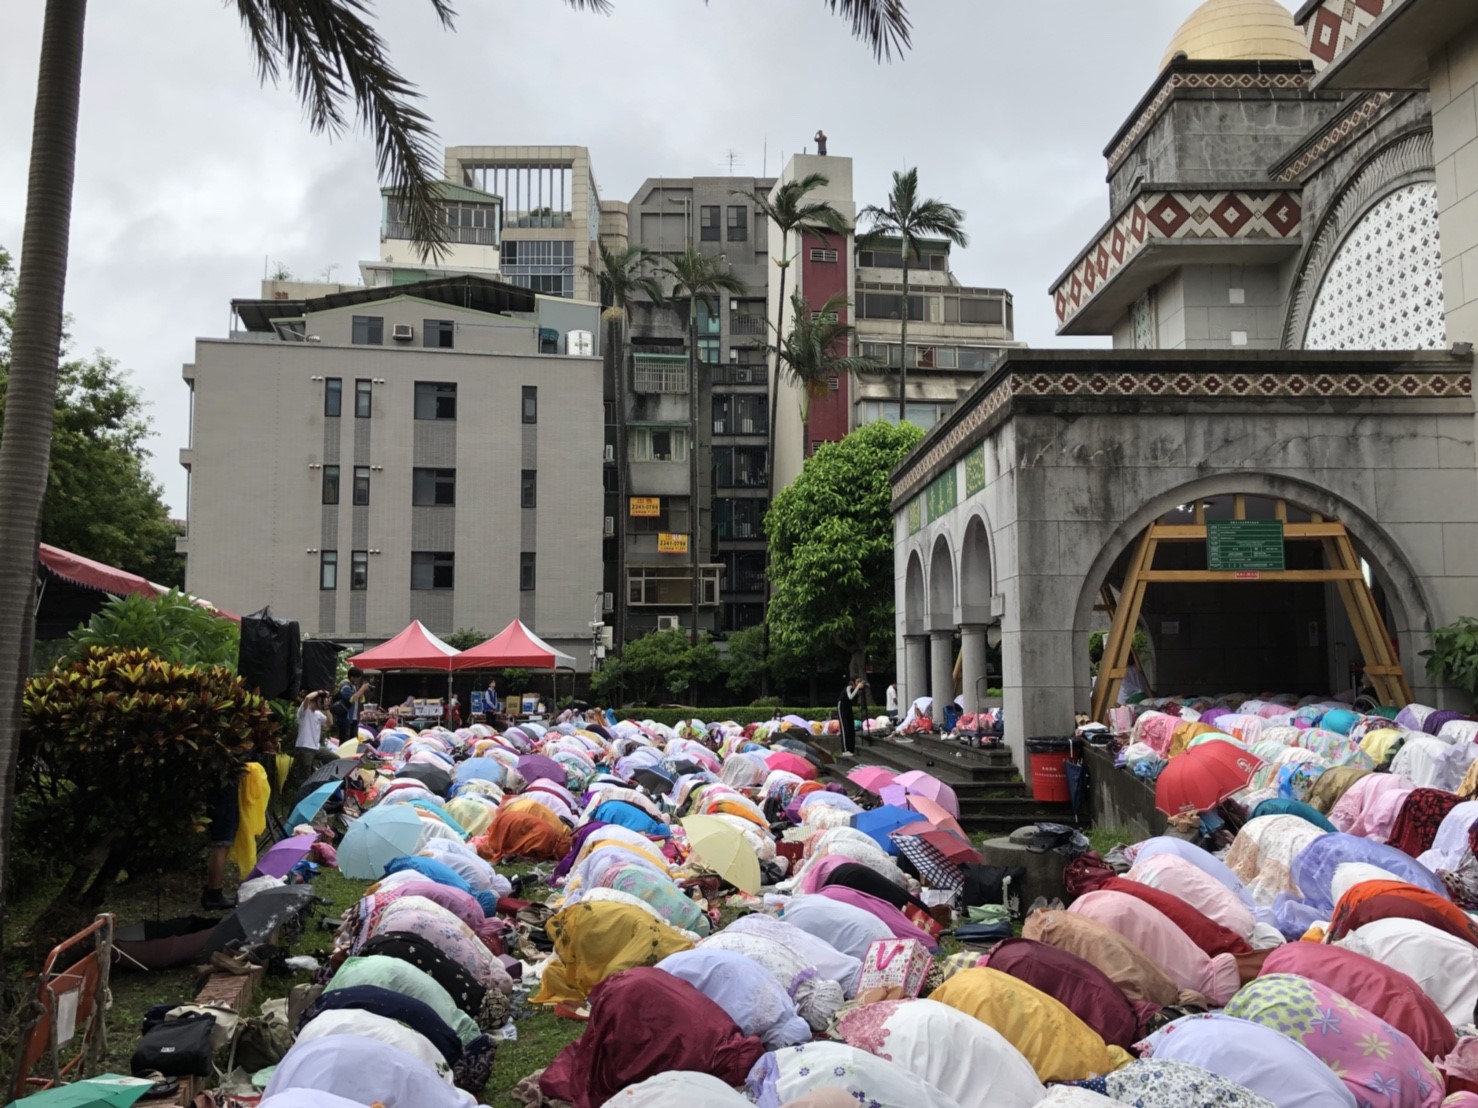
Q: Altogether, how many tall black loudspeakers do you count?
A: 2